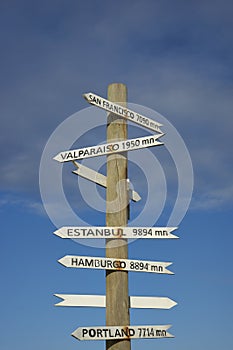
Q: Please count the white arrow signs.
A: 7